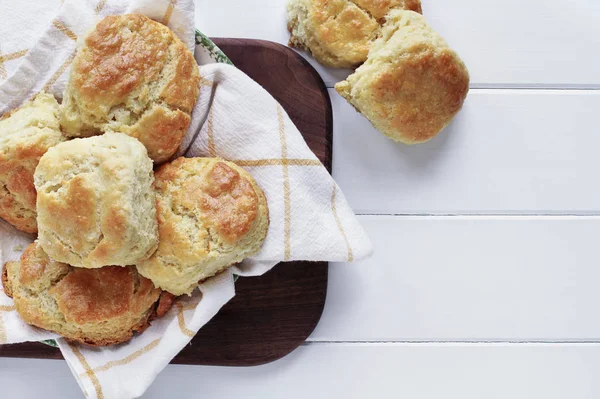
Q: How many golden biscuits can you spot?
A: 7